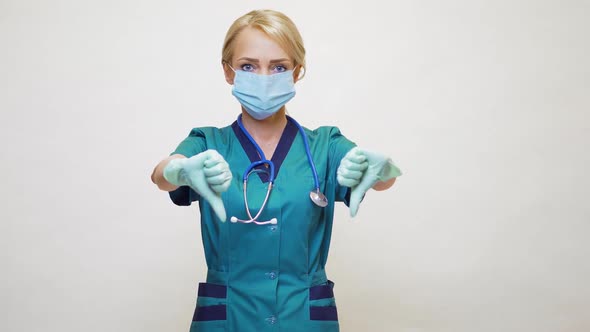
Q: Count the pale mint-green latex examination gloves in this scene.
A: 2